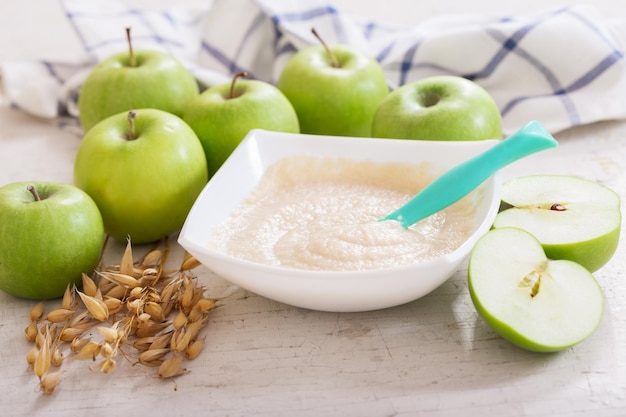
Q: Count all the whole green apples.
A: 6